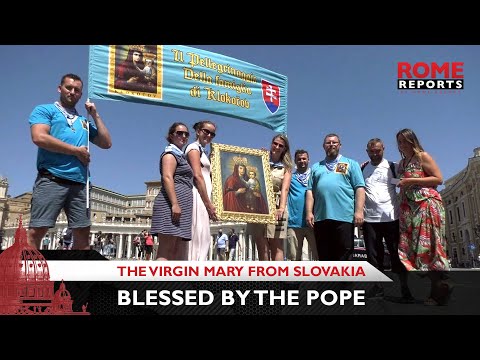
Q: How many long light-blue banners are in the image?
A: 1